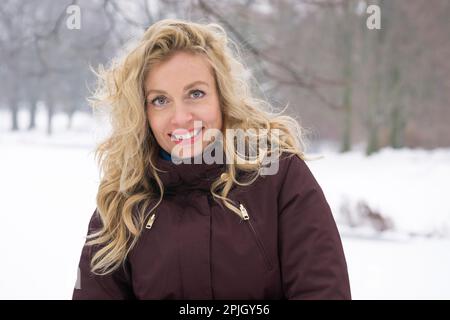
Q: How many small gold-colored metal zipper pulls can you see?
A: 2